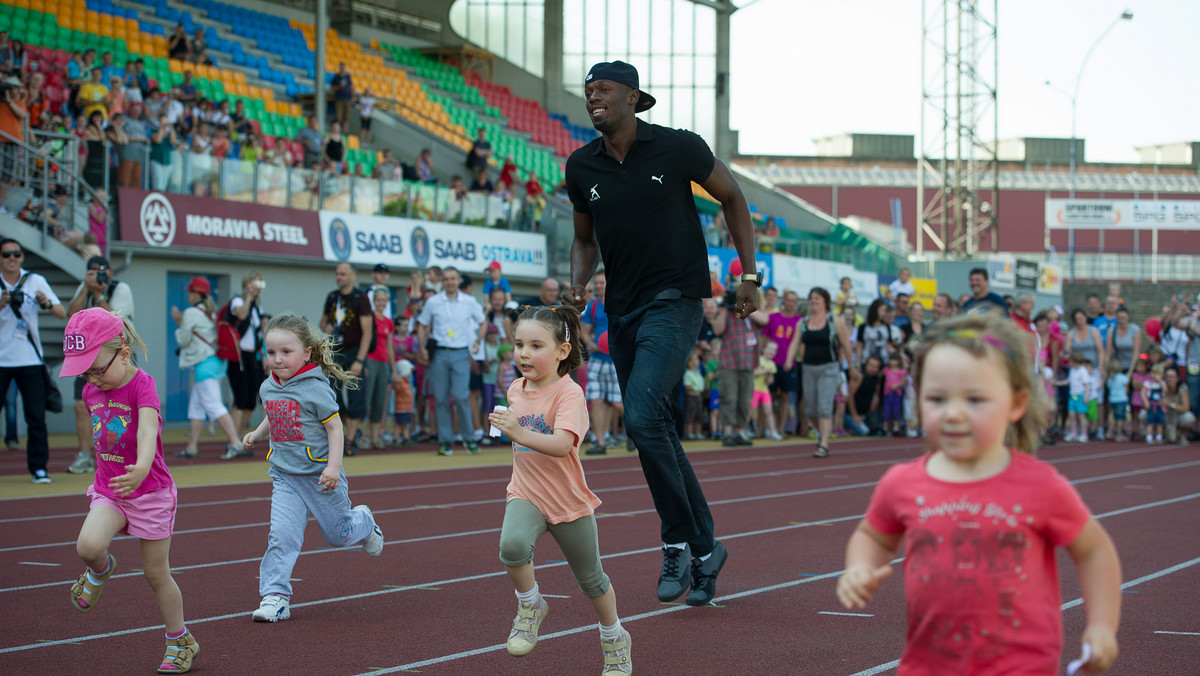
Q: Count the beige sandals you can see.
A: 2